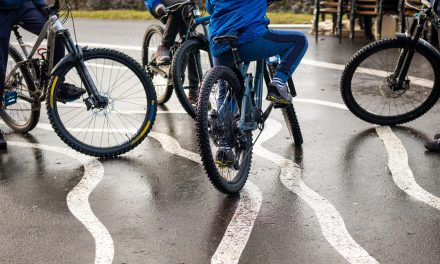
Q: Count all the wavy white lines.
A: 4